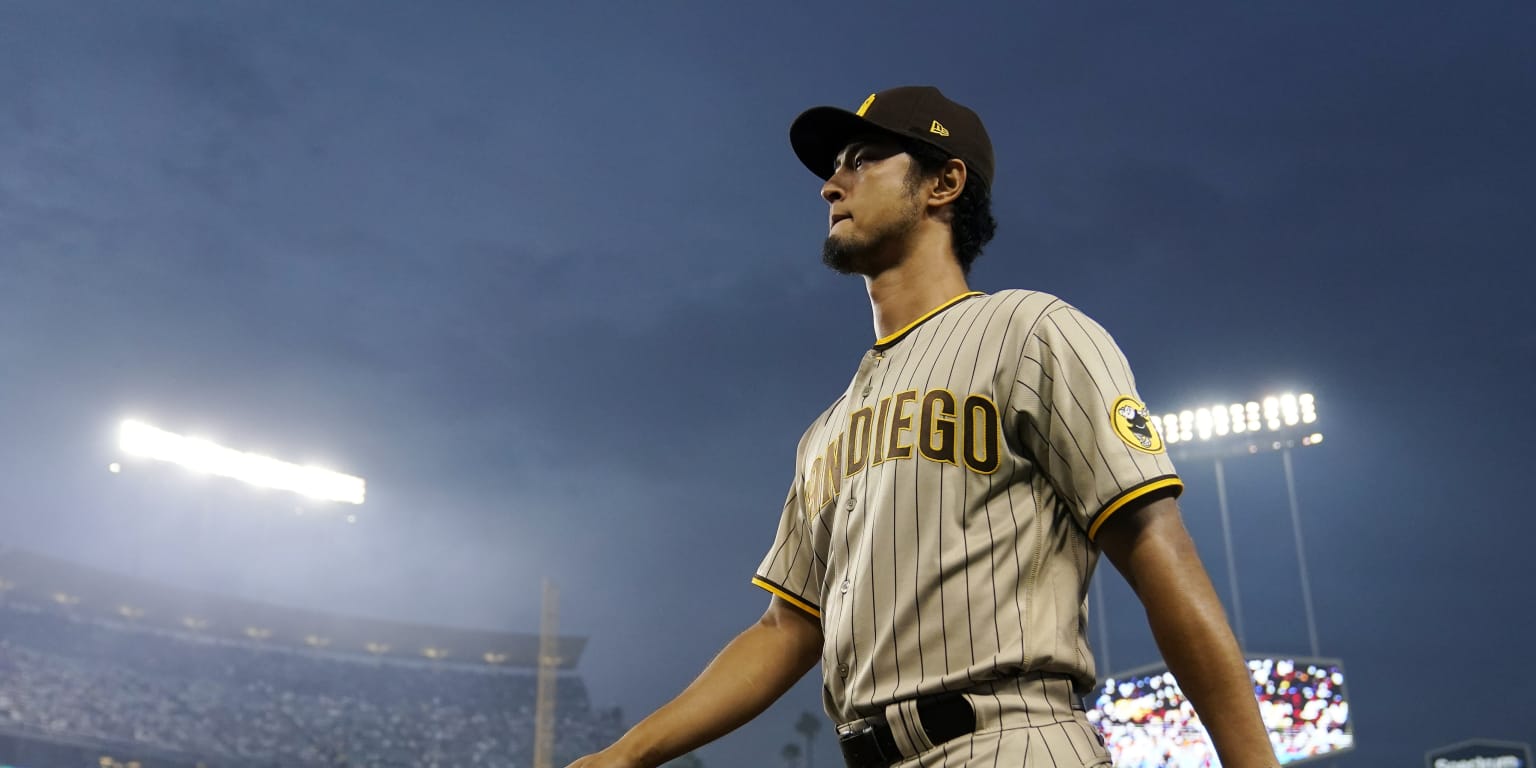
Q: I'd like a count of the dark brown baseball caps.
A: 1